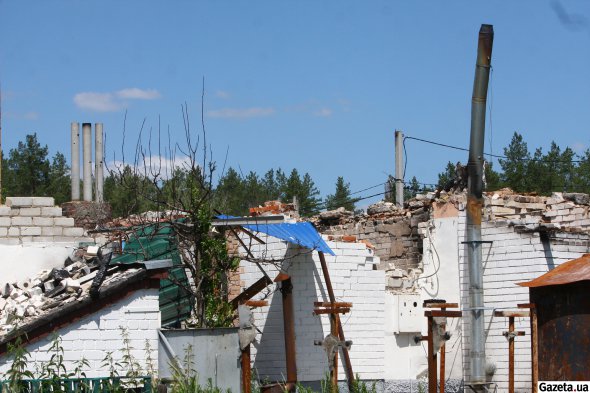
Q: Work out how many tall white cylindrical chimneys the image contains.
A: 3